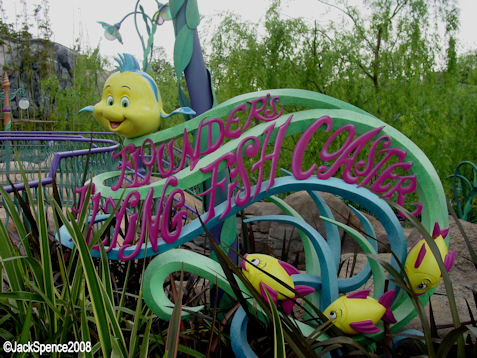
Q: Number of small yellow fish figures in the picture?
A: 3